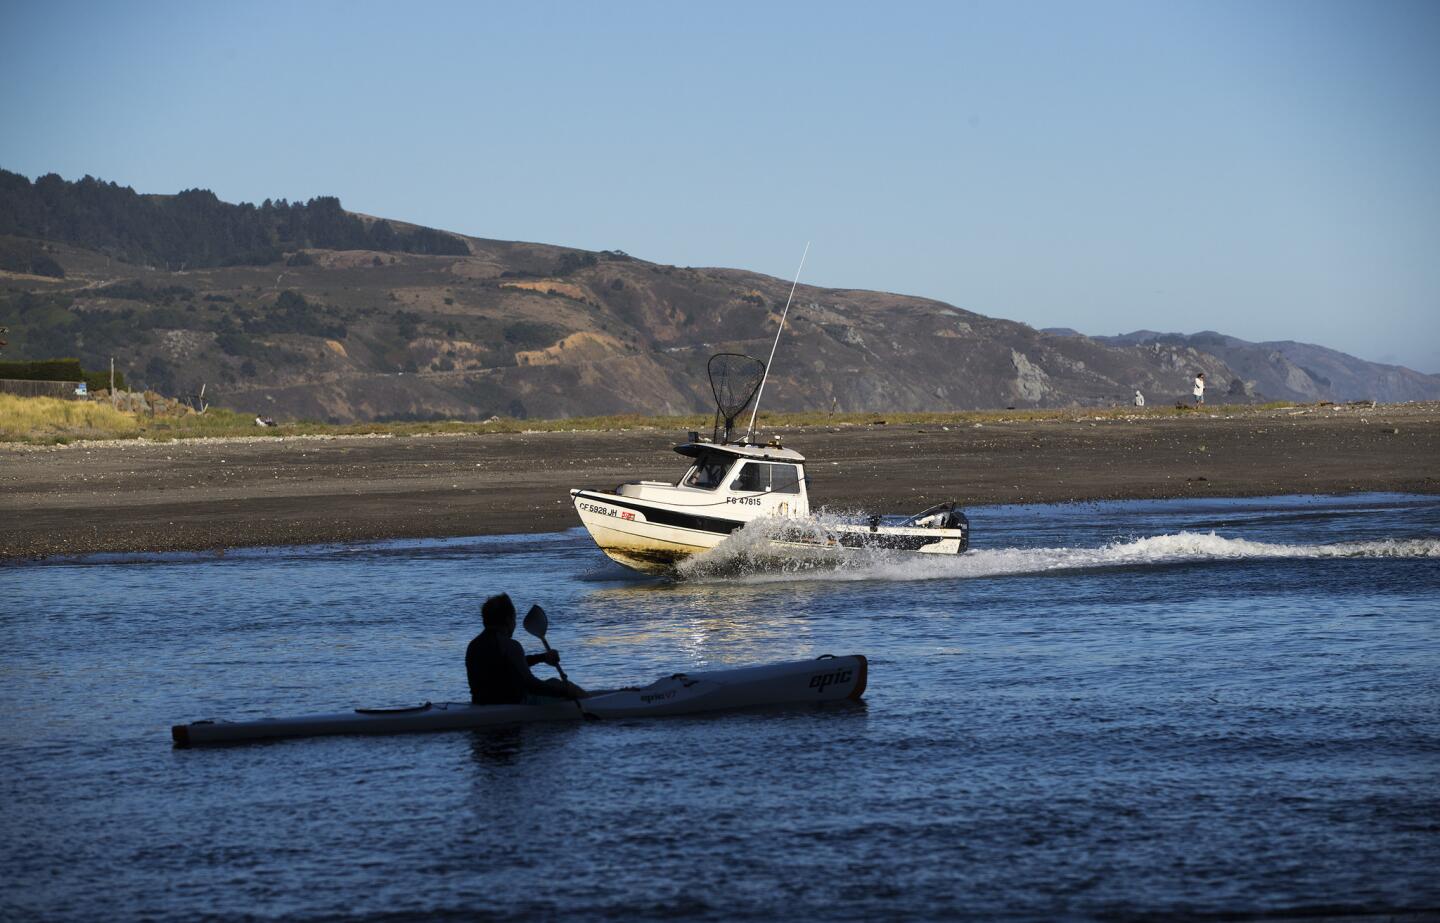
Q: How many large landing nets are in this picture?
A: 1